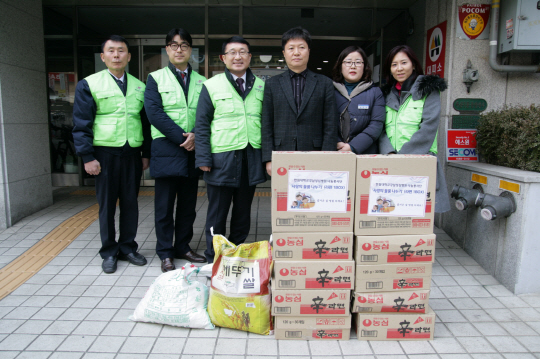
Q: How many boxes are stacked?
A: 10